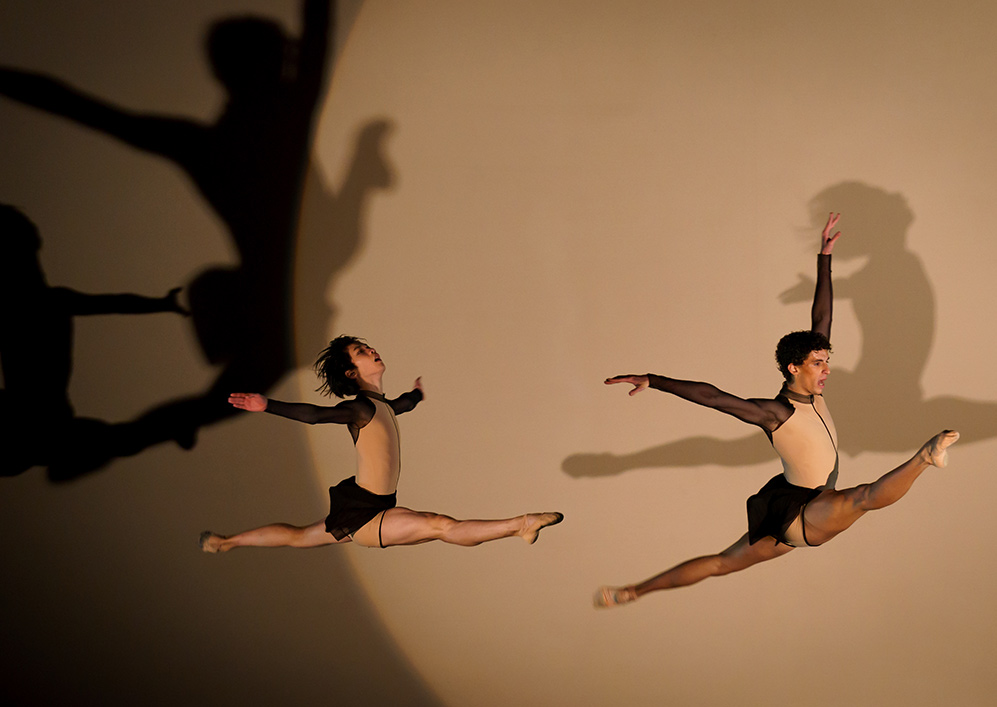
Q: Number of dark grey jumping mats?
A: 0